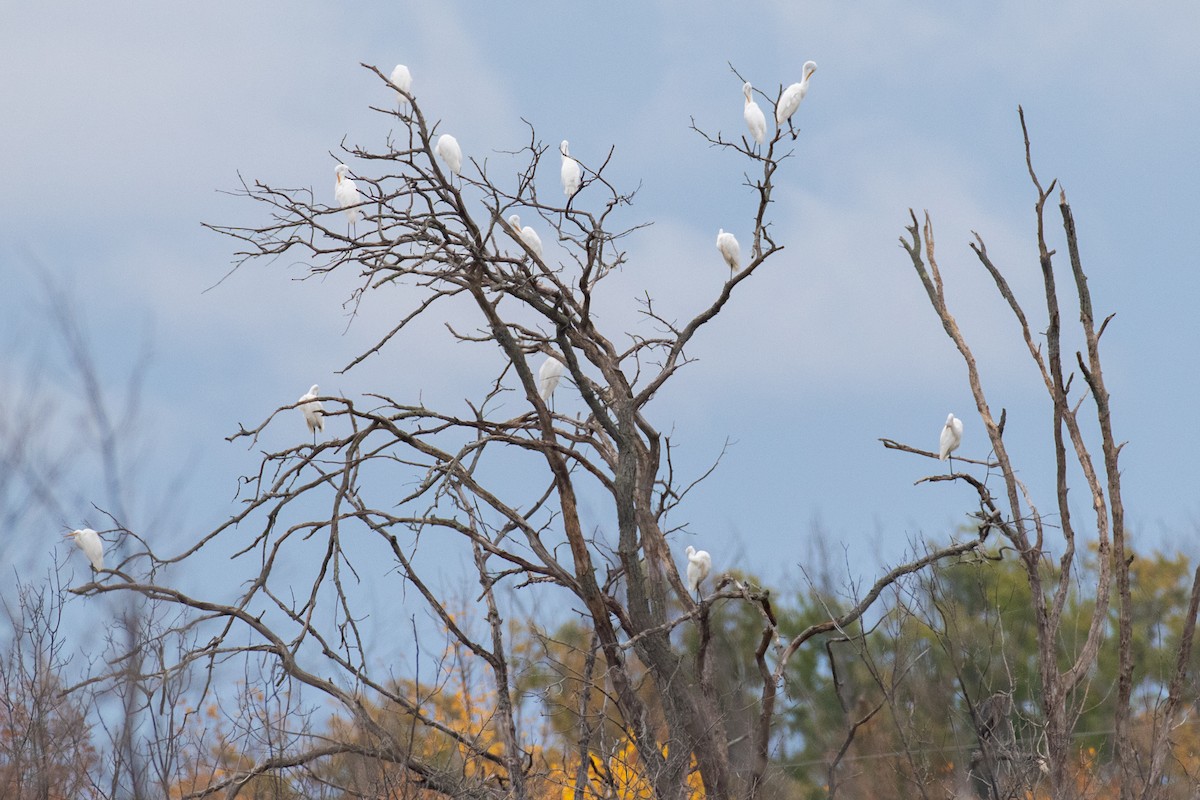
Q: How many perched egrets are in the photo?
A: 13